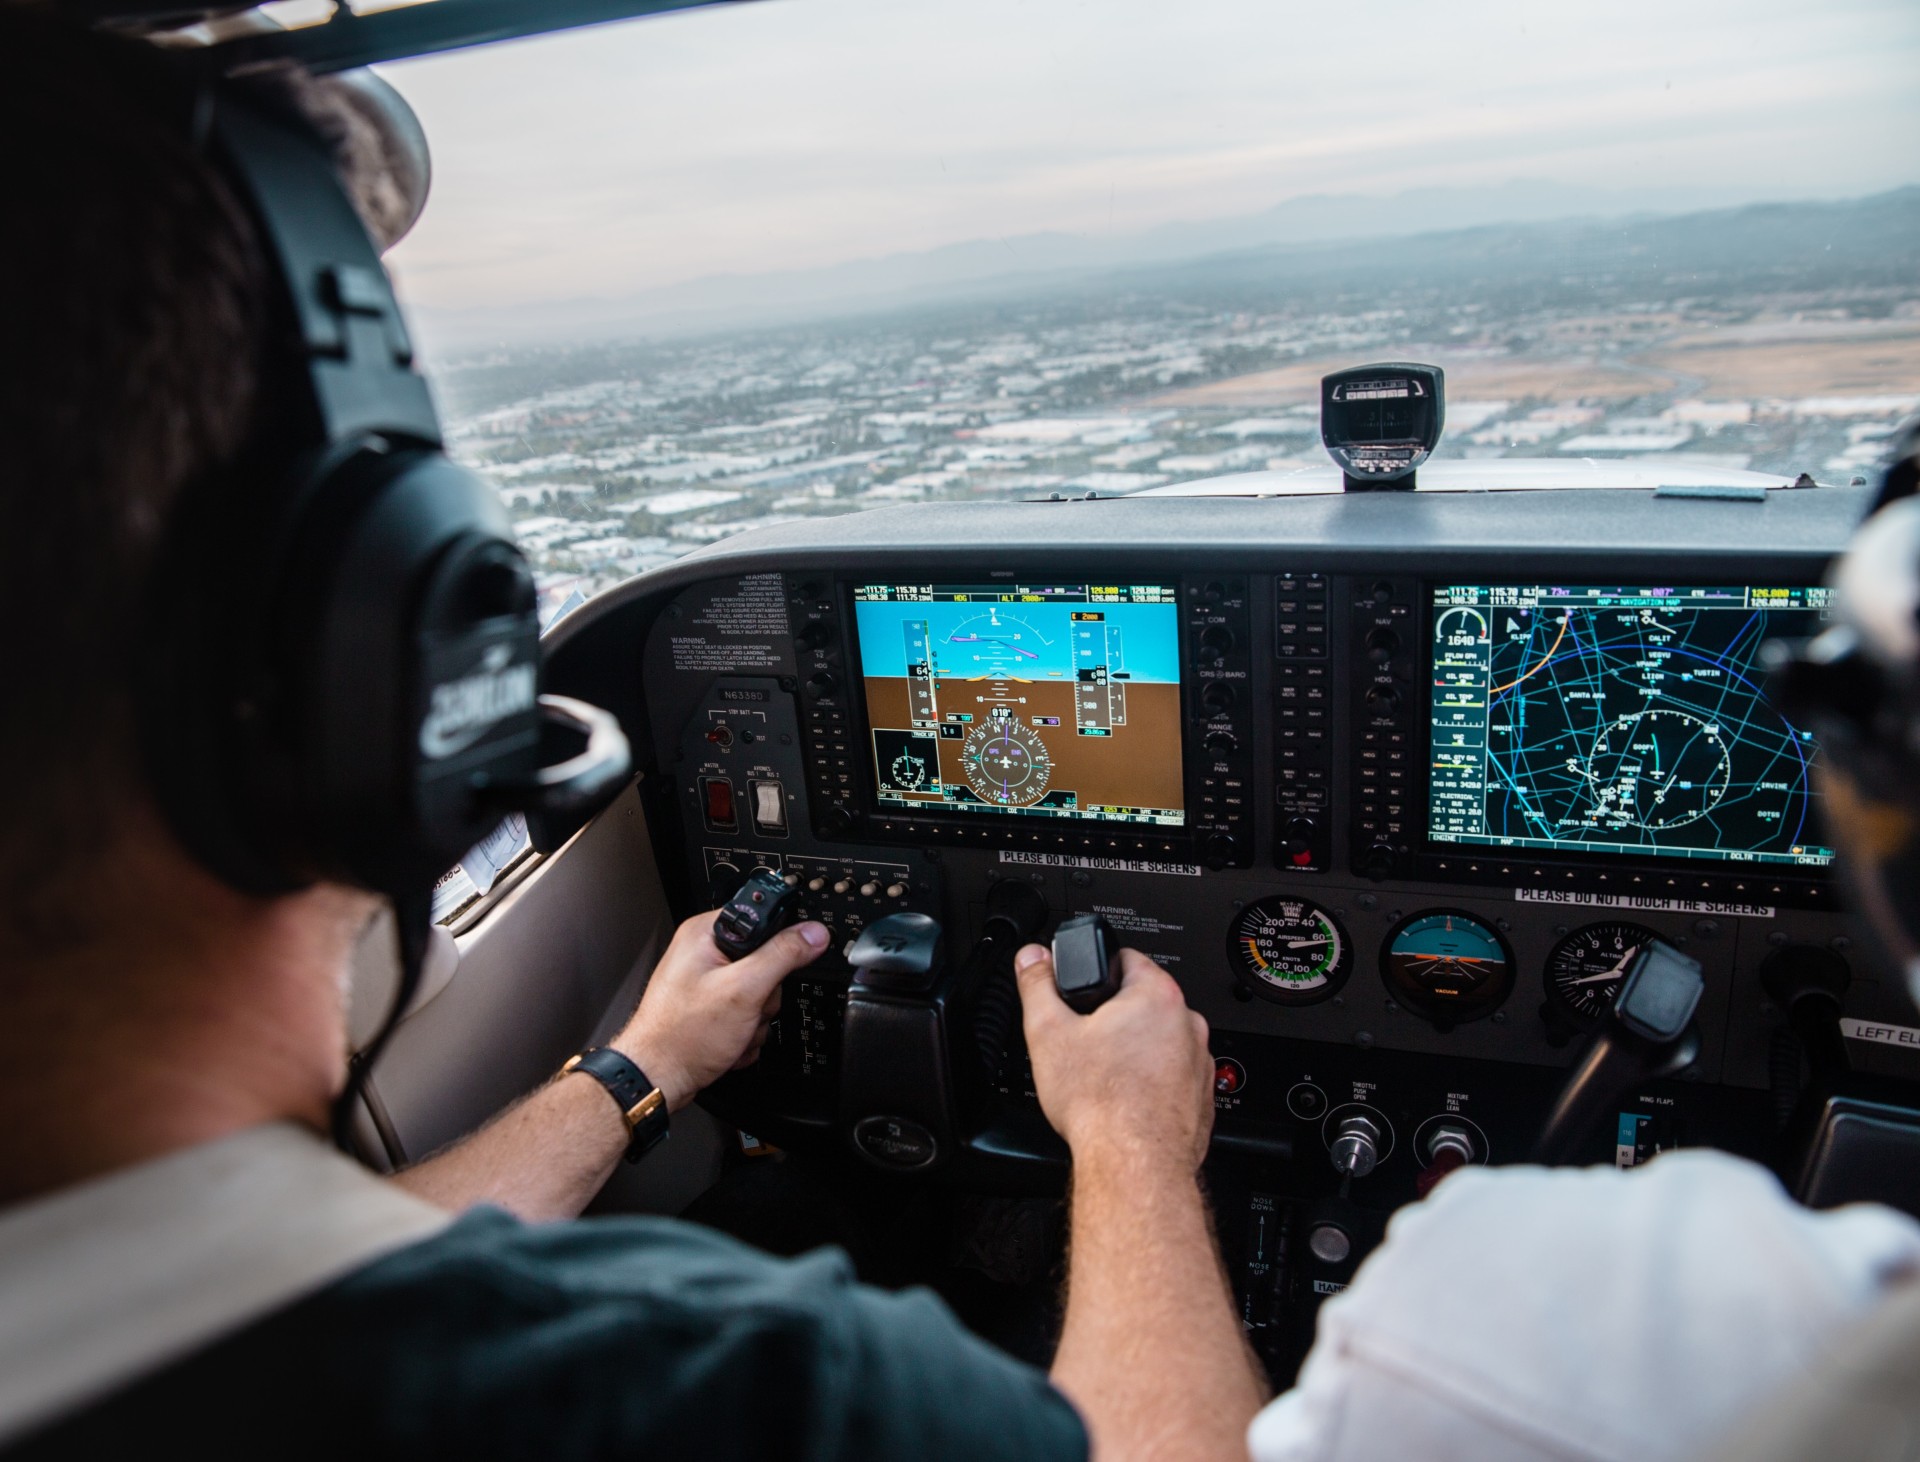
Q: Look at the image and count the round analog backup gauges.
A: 3